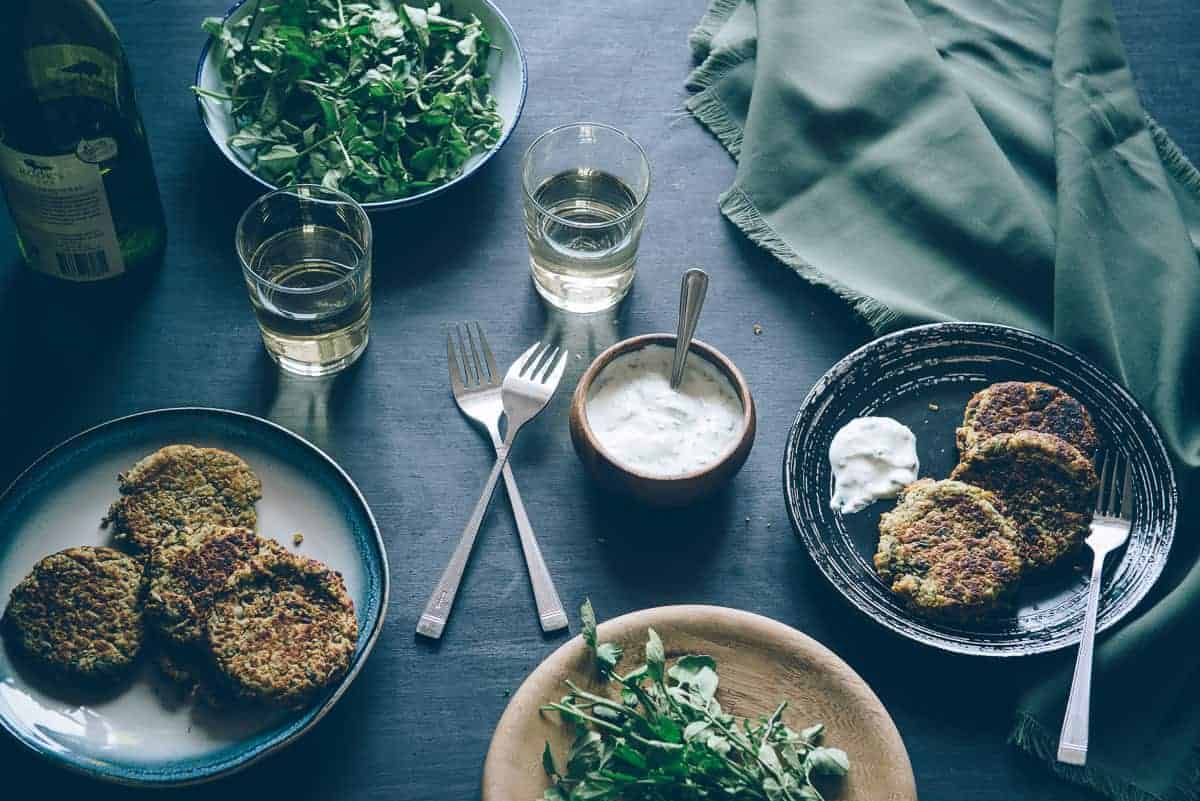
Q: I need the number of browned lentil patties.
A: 7